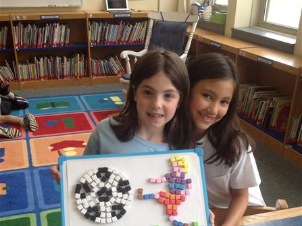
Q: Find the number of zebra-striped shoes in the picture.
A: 2